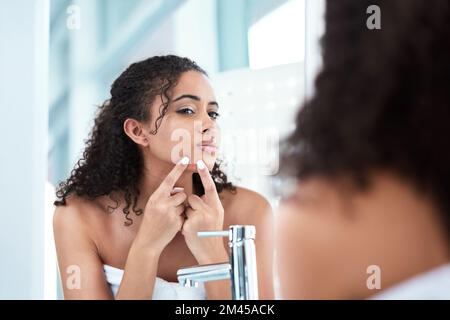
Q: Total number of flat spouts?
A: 1